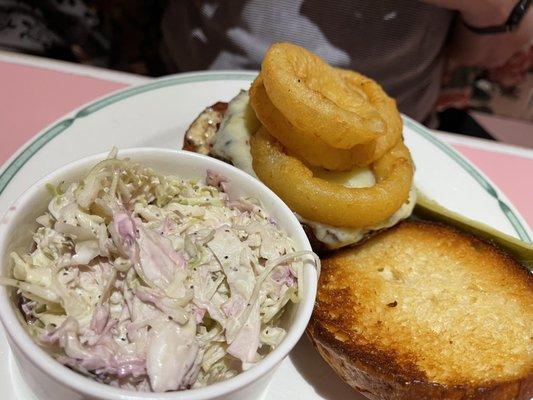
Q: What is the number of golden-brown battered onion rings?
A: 3